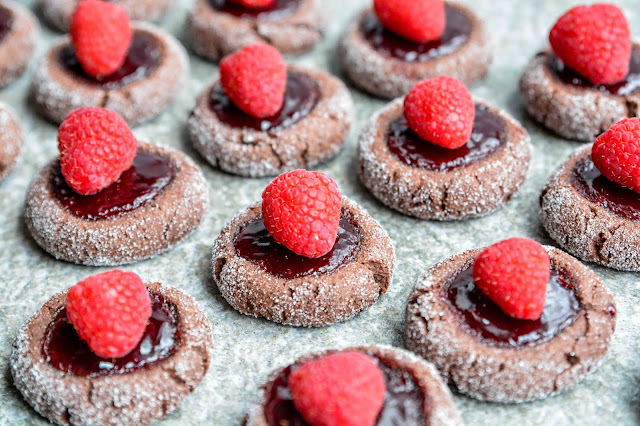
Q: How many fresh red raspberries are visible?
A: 12